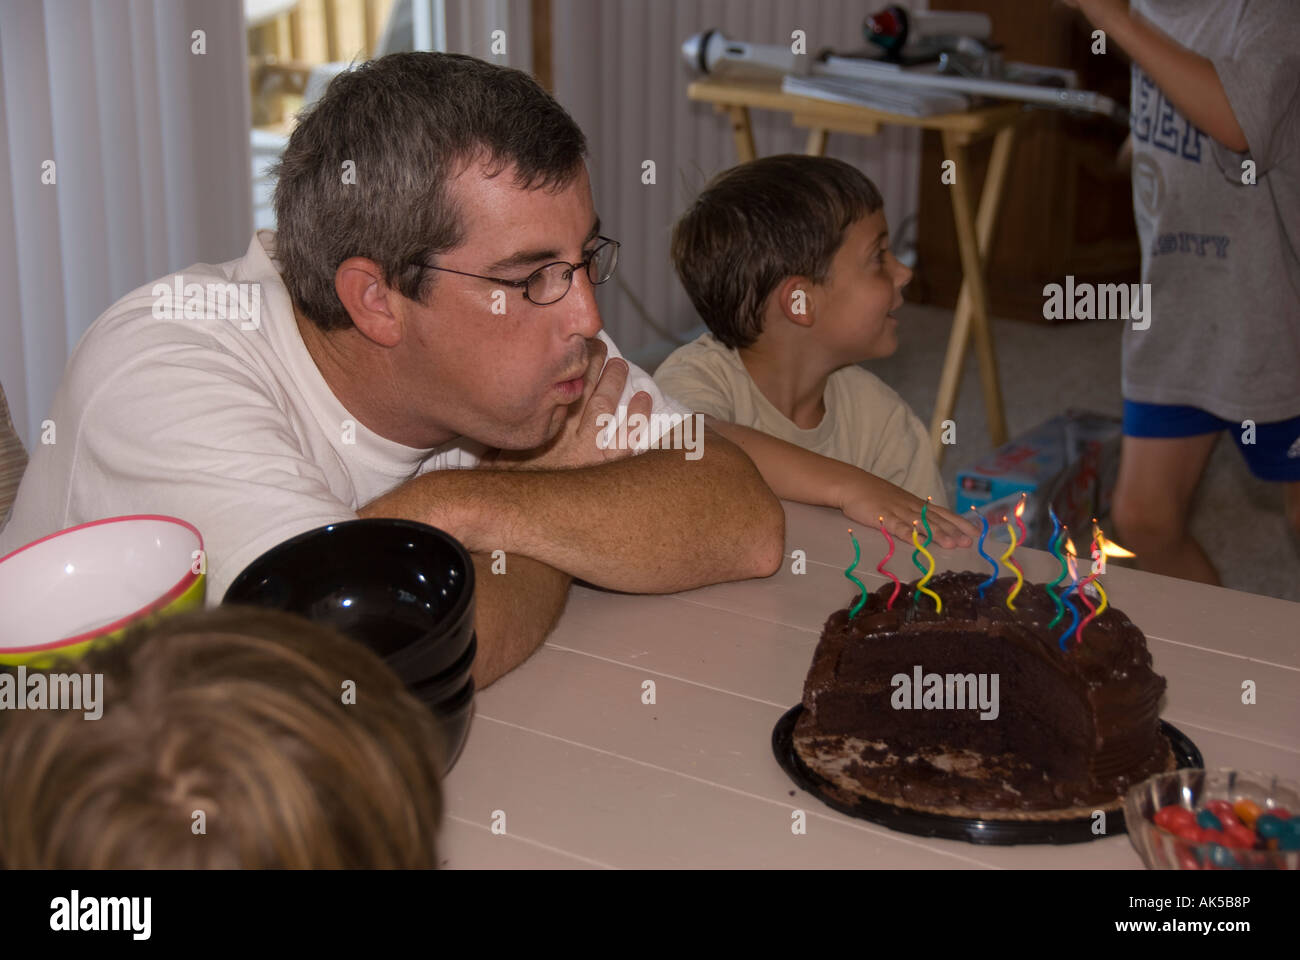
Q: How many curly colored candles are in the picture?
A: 12